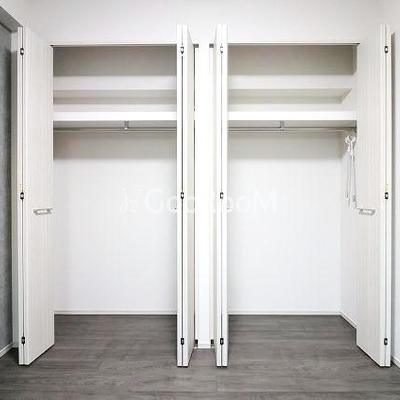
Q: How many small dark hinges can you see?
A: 12